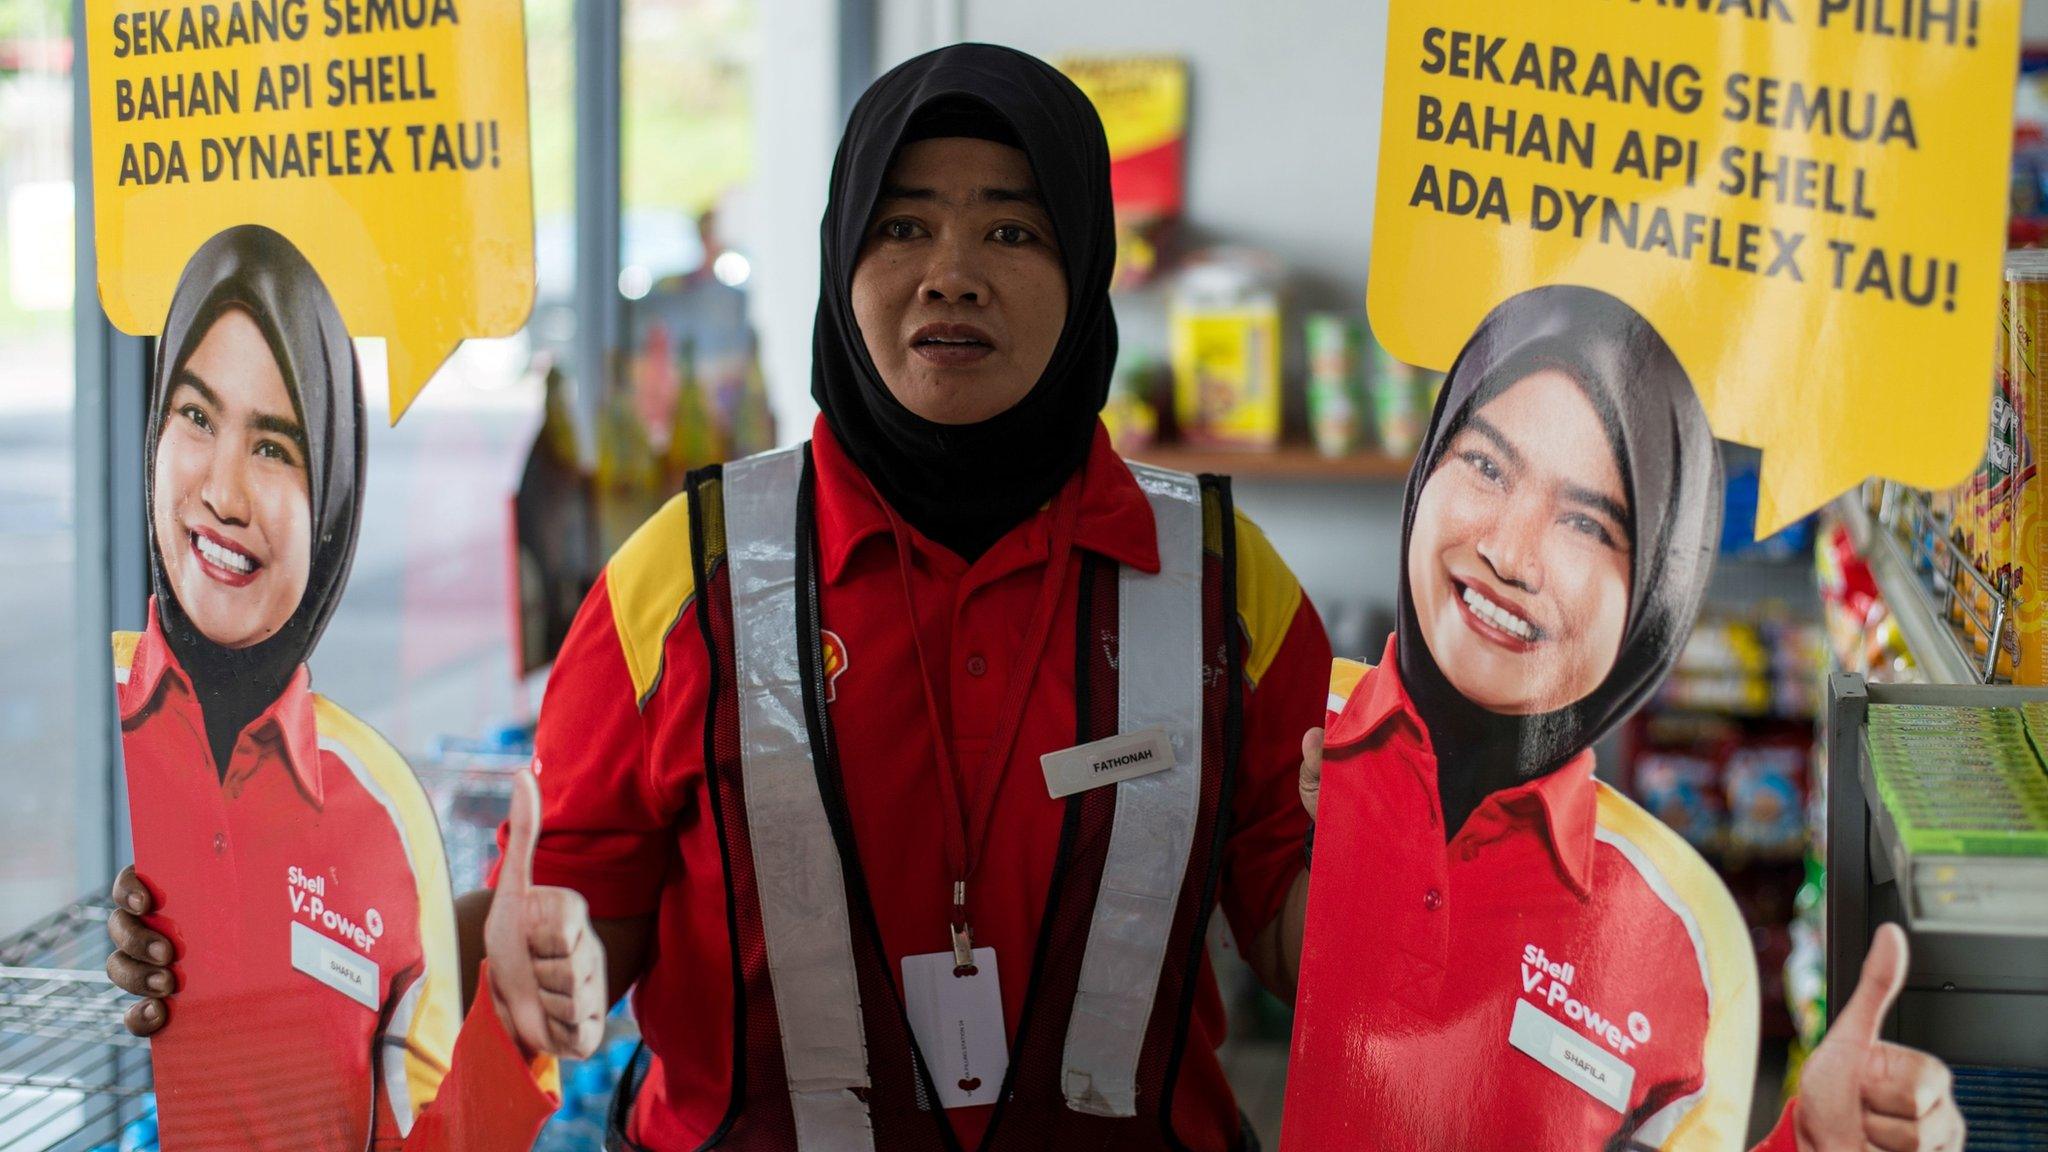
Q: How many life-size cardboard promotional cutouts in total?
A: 2